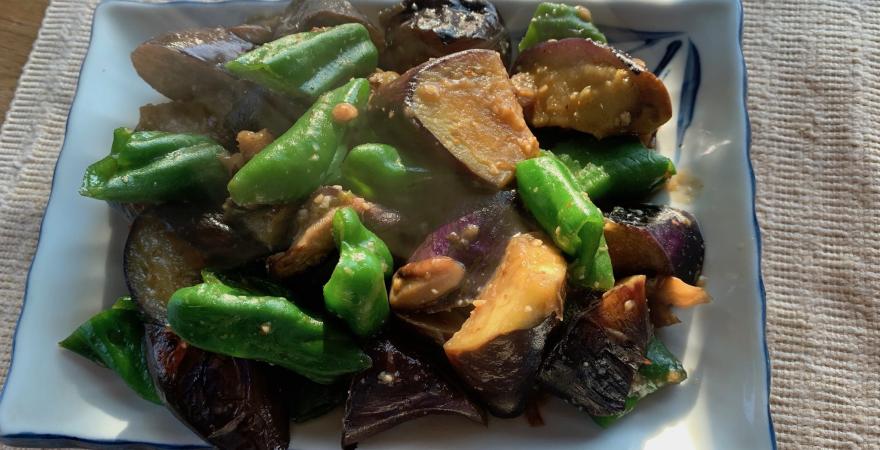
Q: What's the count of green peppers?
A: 11